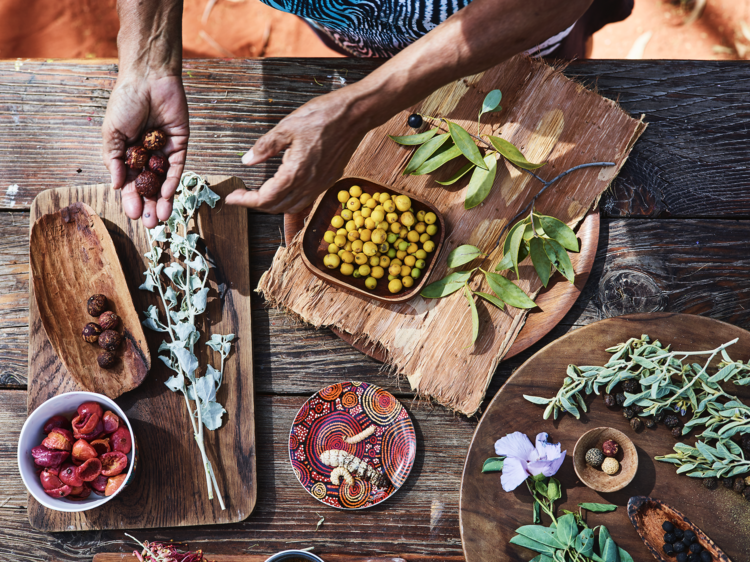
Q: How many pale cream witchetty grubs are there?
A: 3